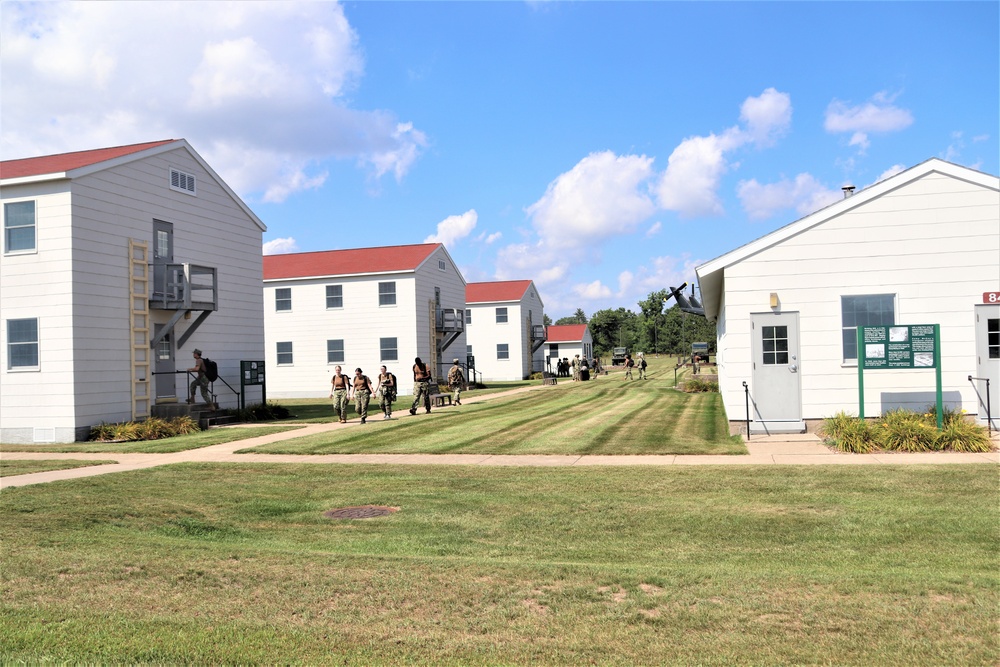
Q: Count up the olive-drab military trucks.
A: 2